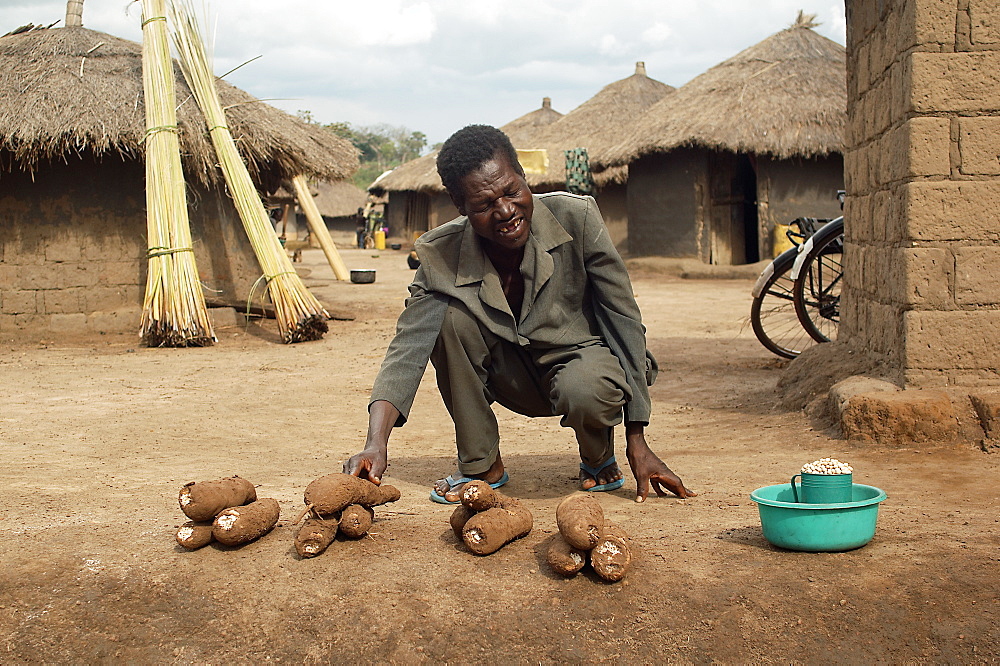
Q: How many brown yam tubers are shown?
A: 12